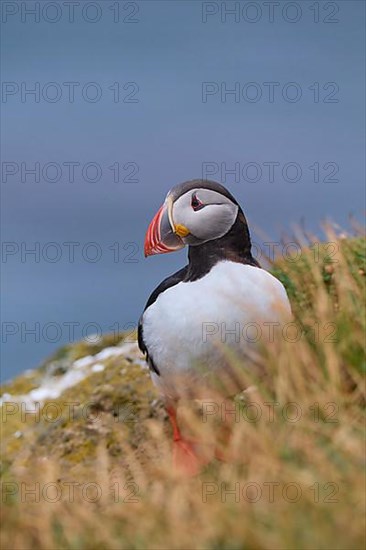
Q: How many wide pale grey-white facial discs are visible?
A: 1